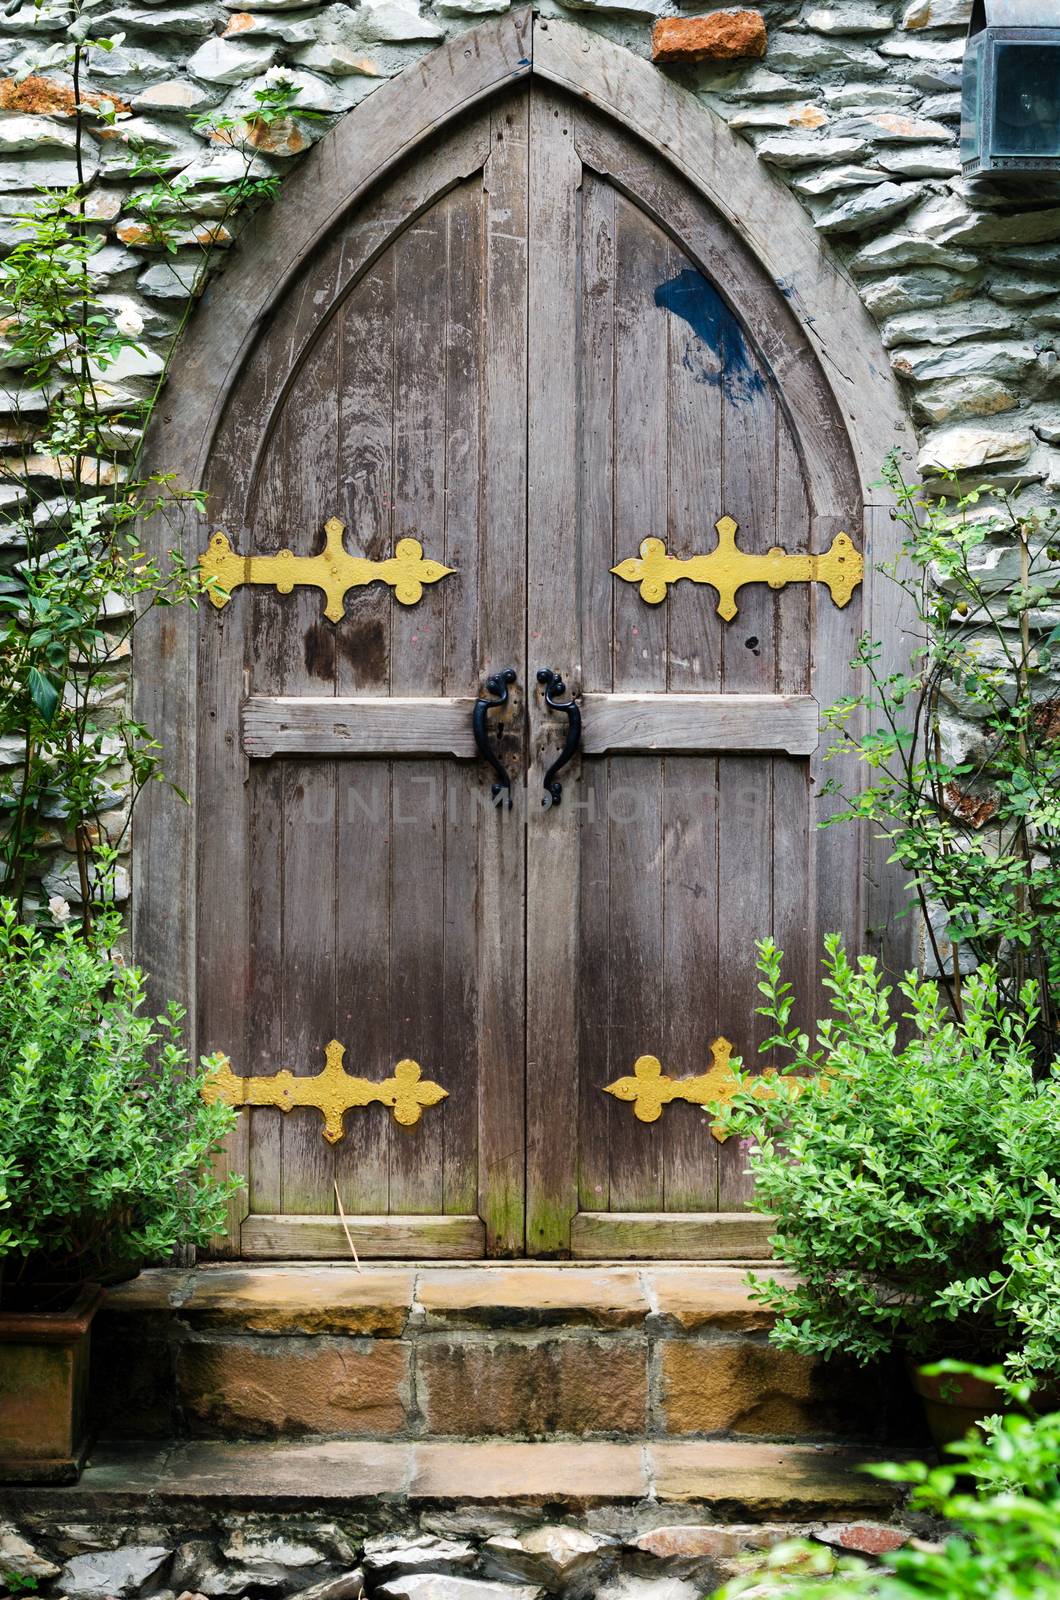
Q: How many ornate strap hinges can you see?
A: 4